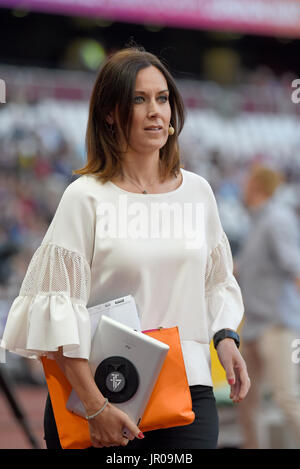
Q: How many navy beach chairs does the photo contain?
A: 0